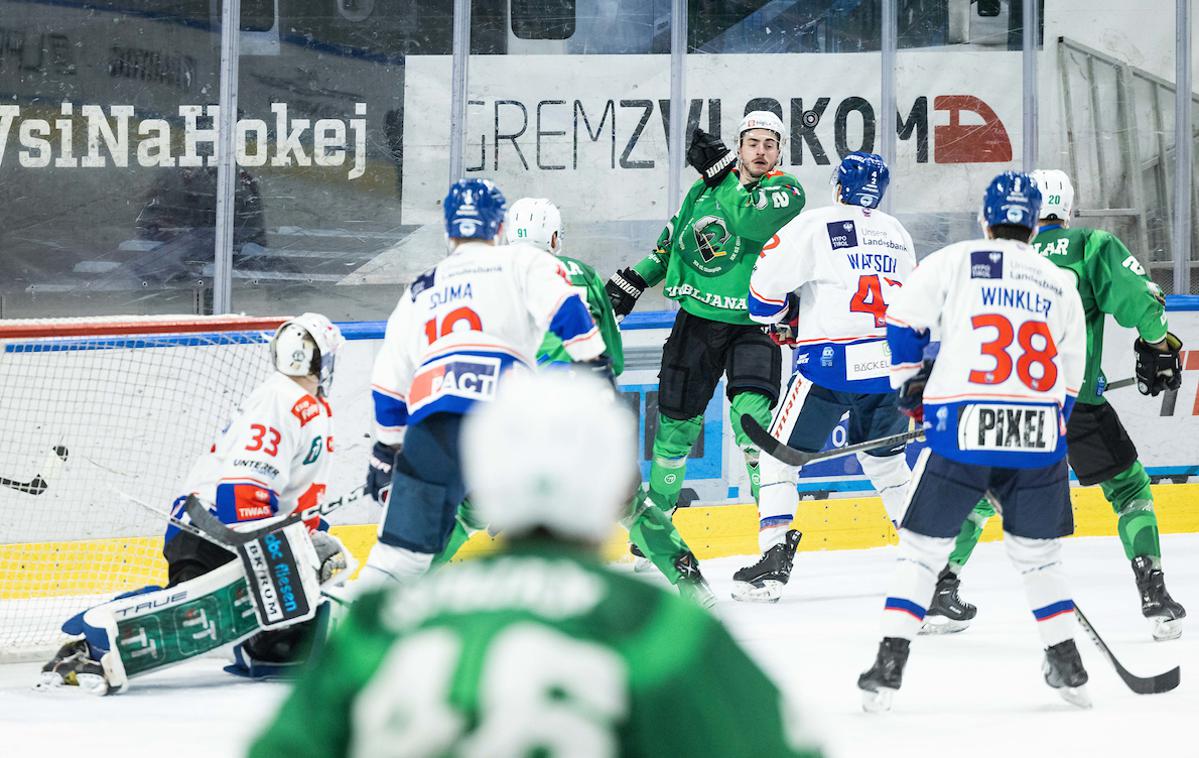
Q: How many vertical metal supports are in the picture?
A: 6